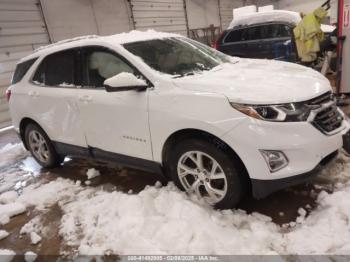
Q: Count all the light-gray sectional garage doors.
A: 3